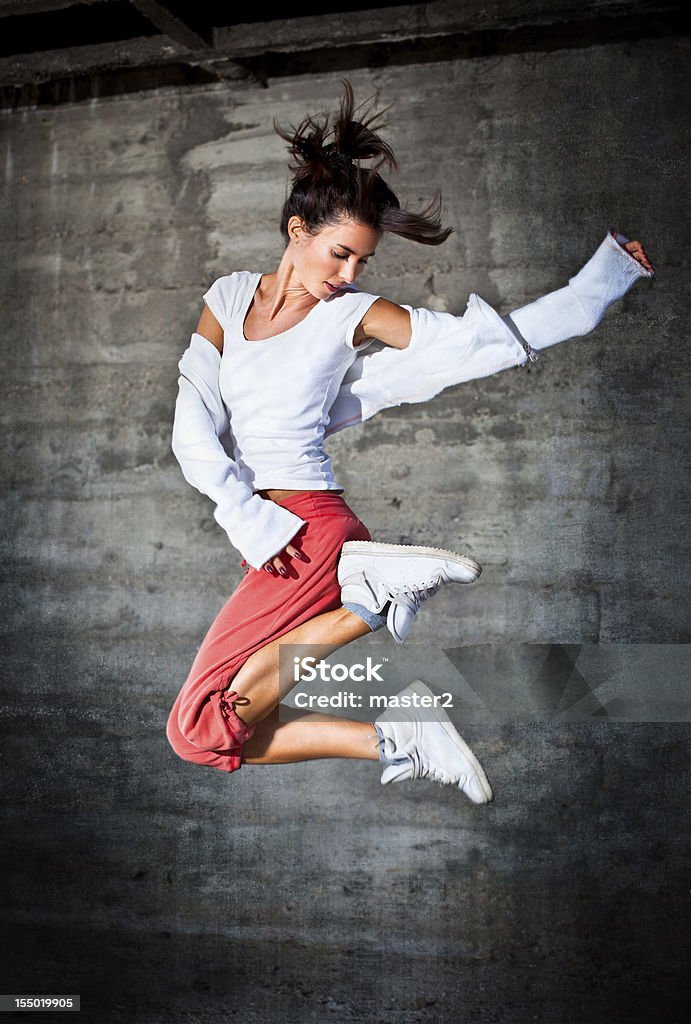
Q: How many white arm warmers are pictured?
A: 2